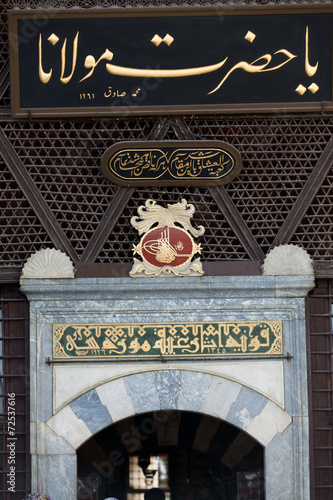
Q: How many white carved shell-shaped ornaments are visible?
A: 2